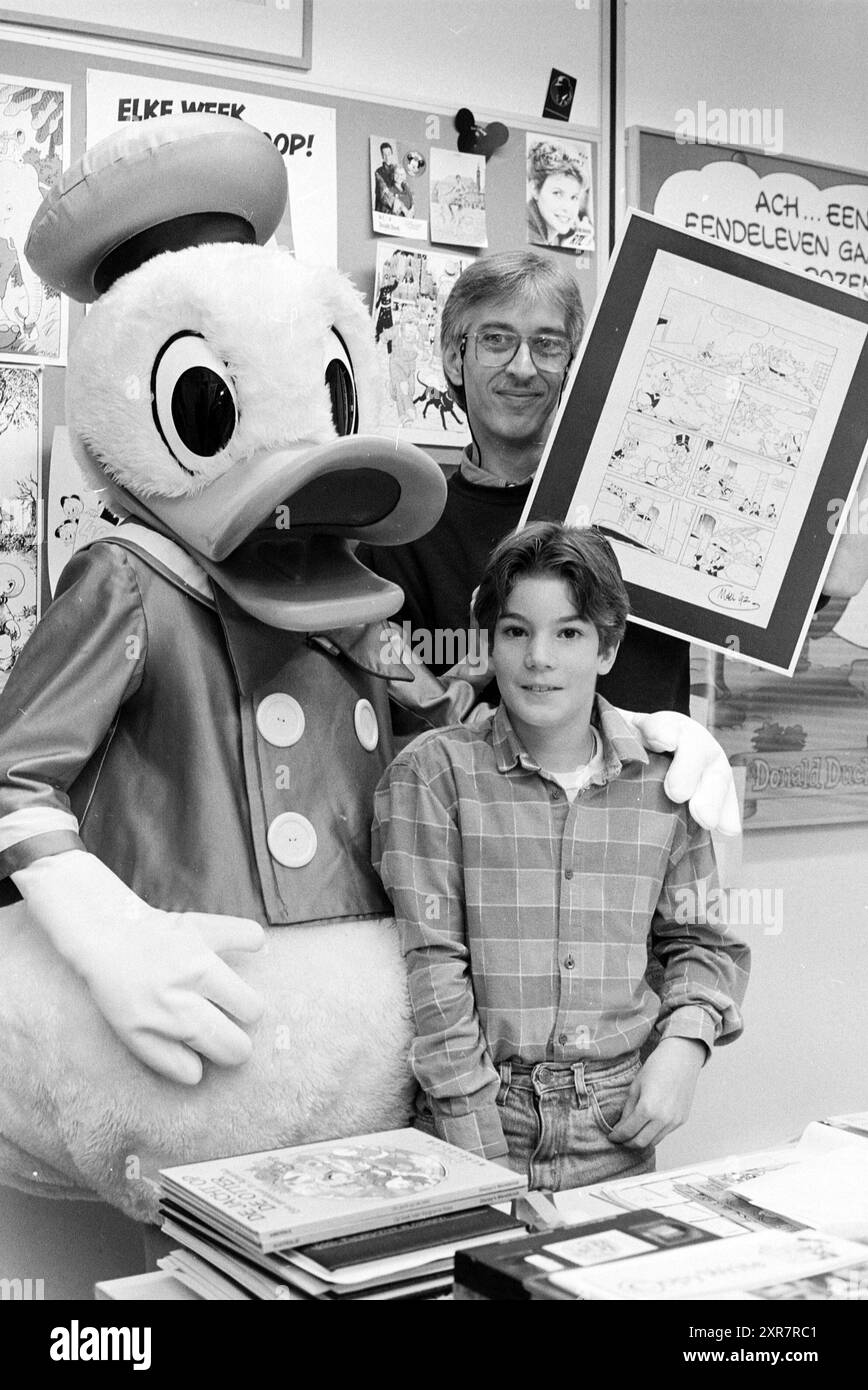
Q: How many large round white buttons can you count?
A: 3